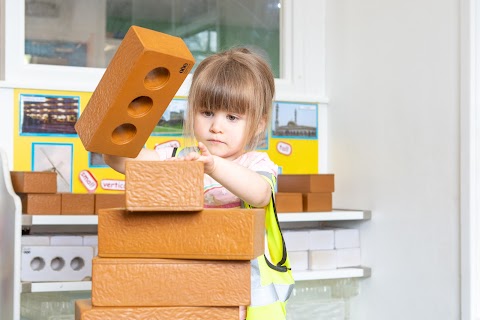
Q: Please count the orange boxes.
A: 12